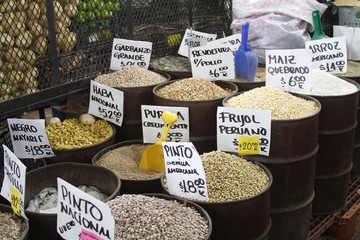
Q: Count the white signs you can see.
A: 13